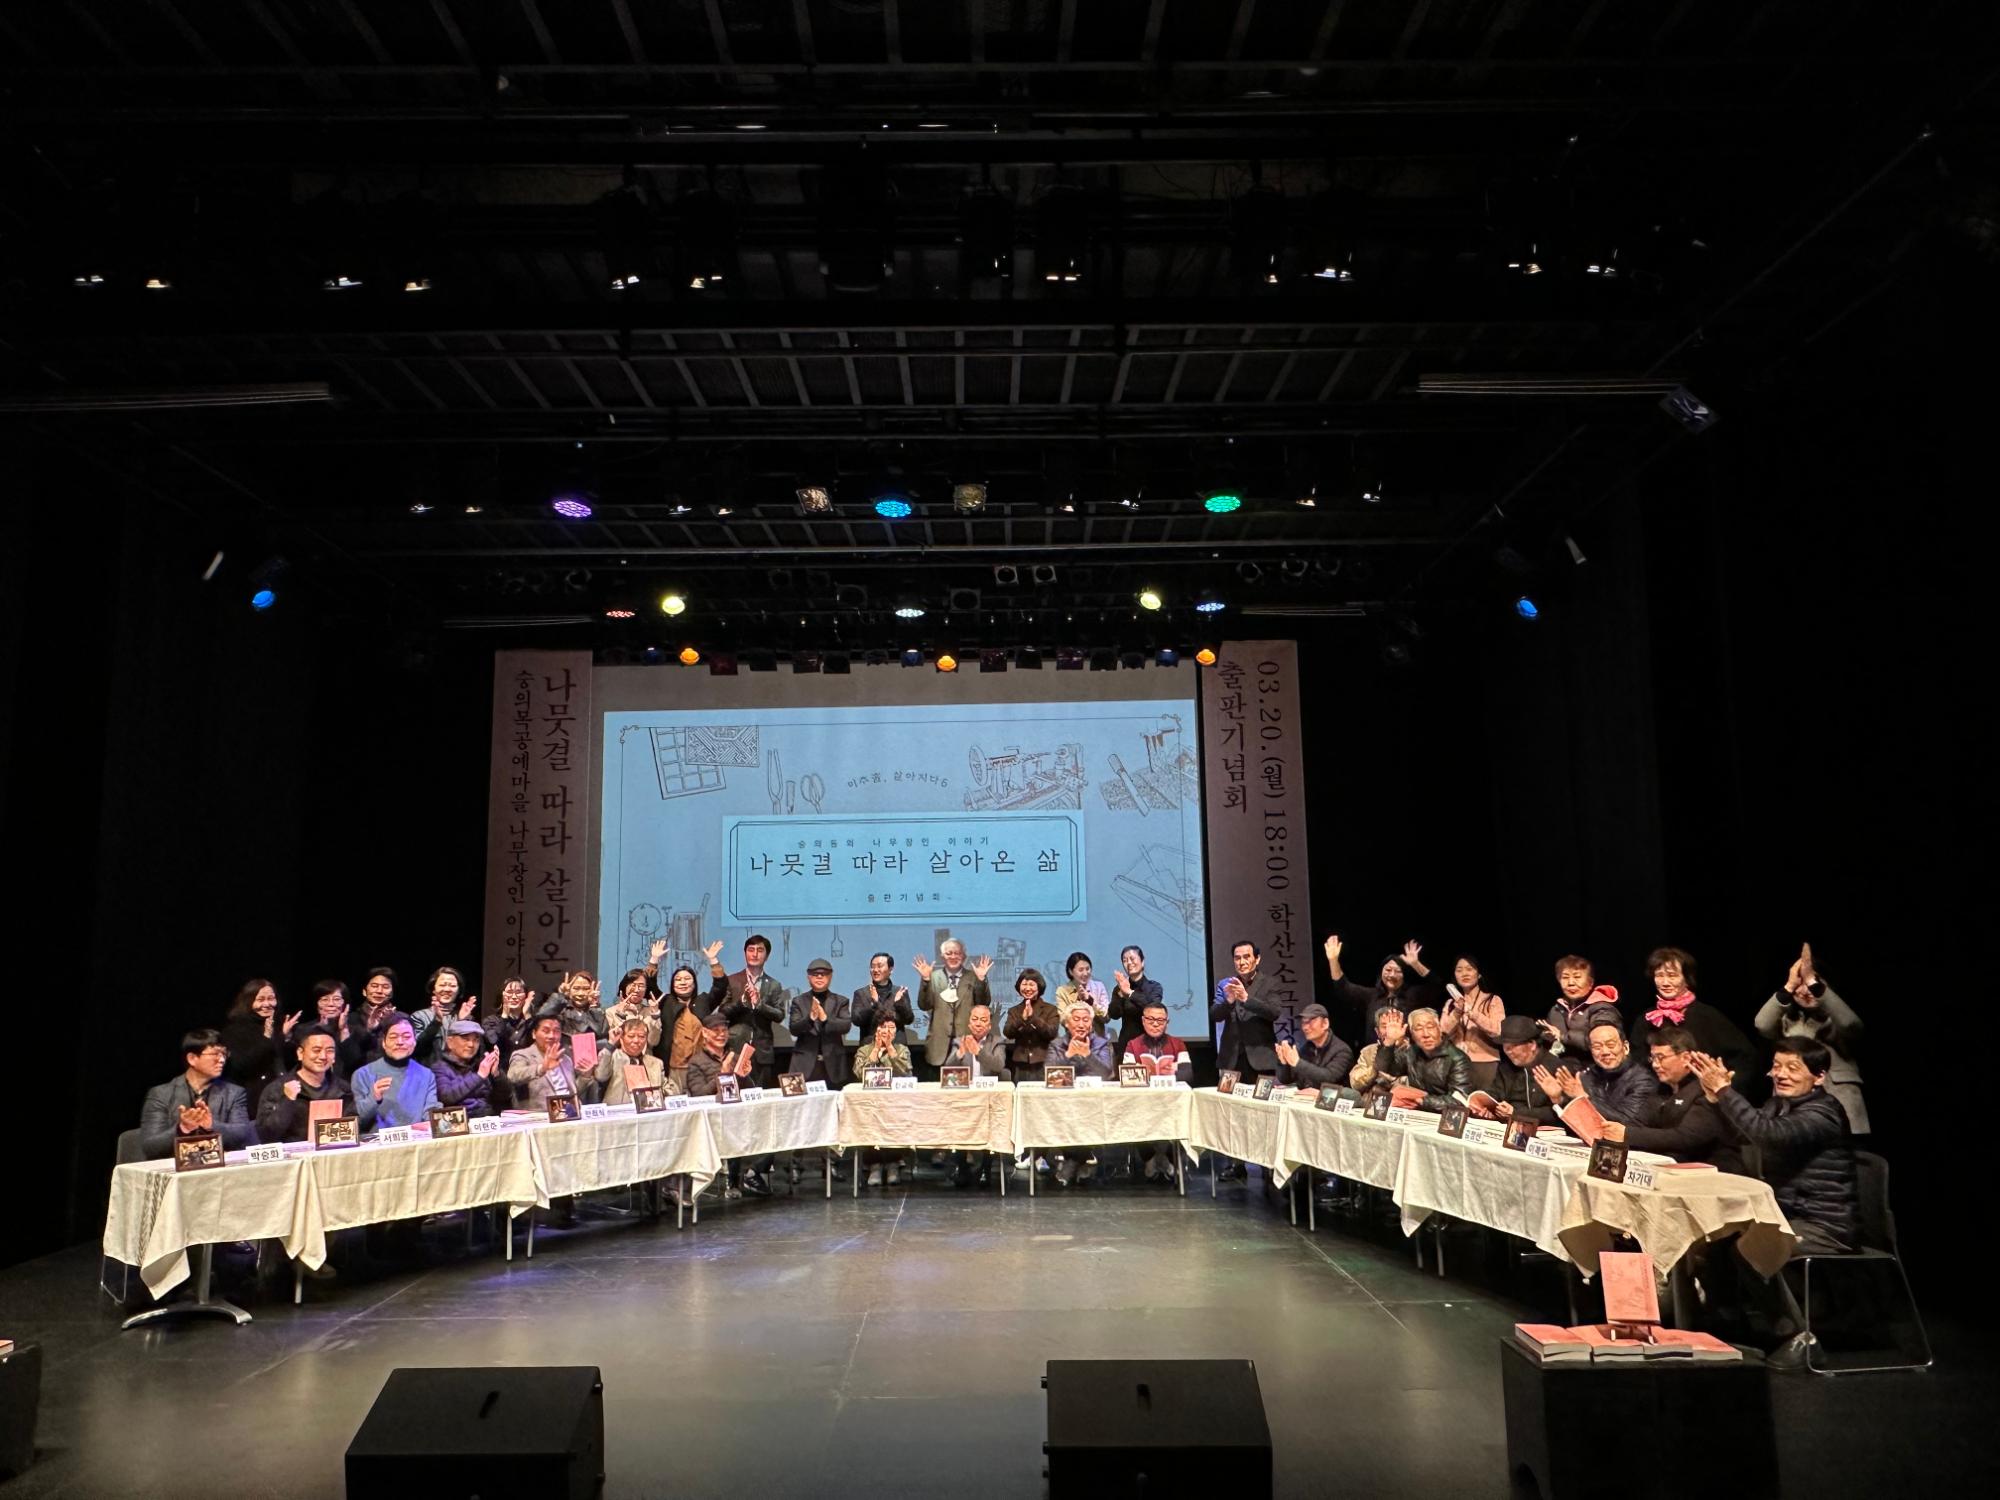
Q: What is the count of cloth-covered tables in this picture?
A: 10